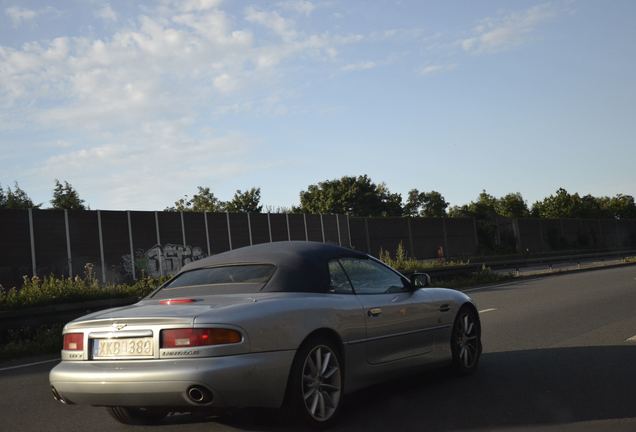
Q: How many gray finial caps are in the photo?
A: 0